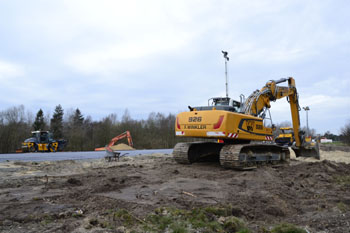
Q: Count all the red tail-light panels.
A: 2